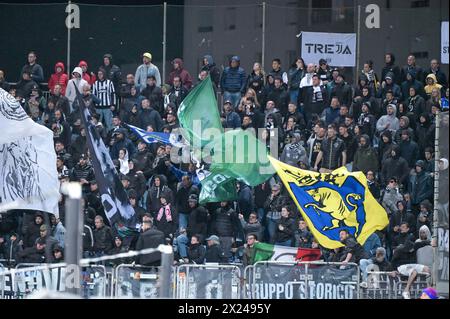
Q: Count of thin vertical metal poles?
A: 4